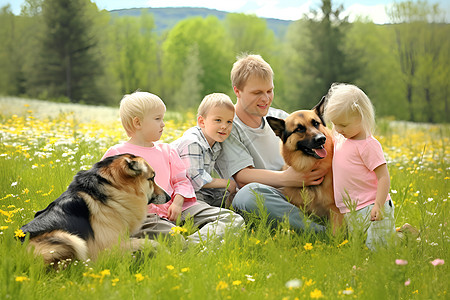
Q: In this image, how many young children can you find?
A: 3